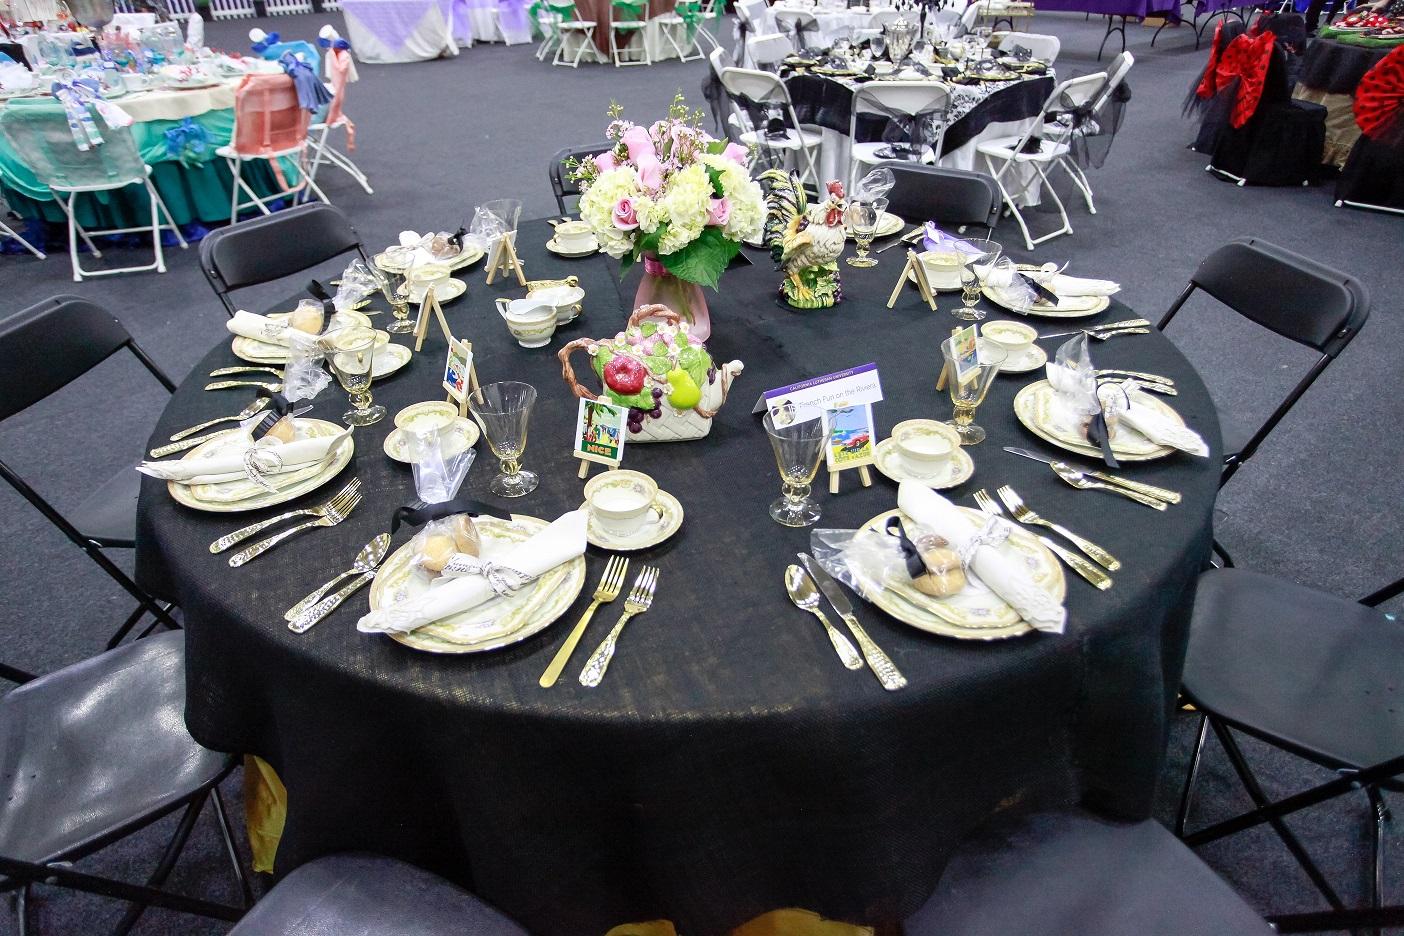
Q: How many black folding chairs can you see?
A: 9